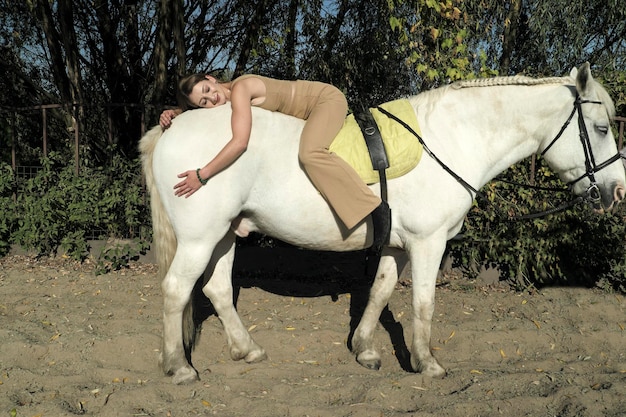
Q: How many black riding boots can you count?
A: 1